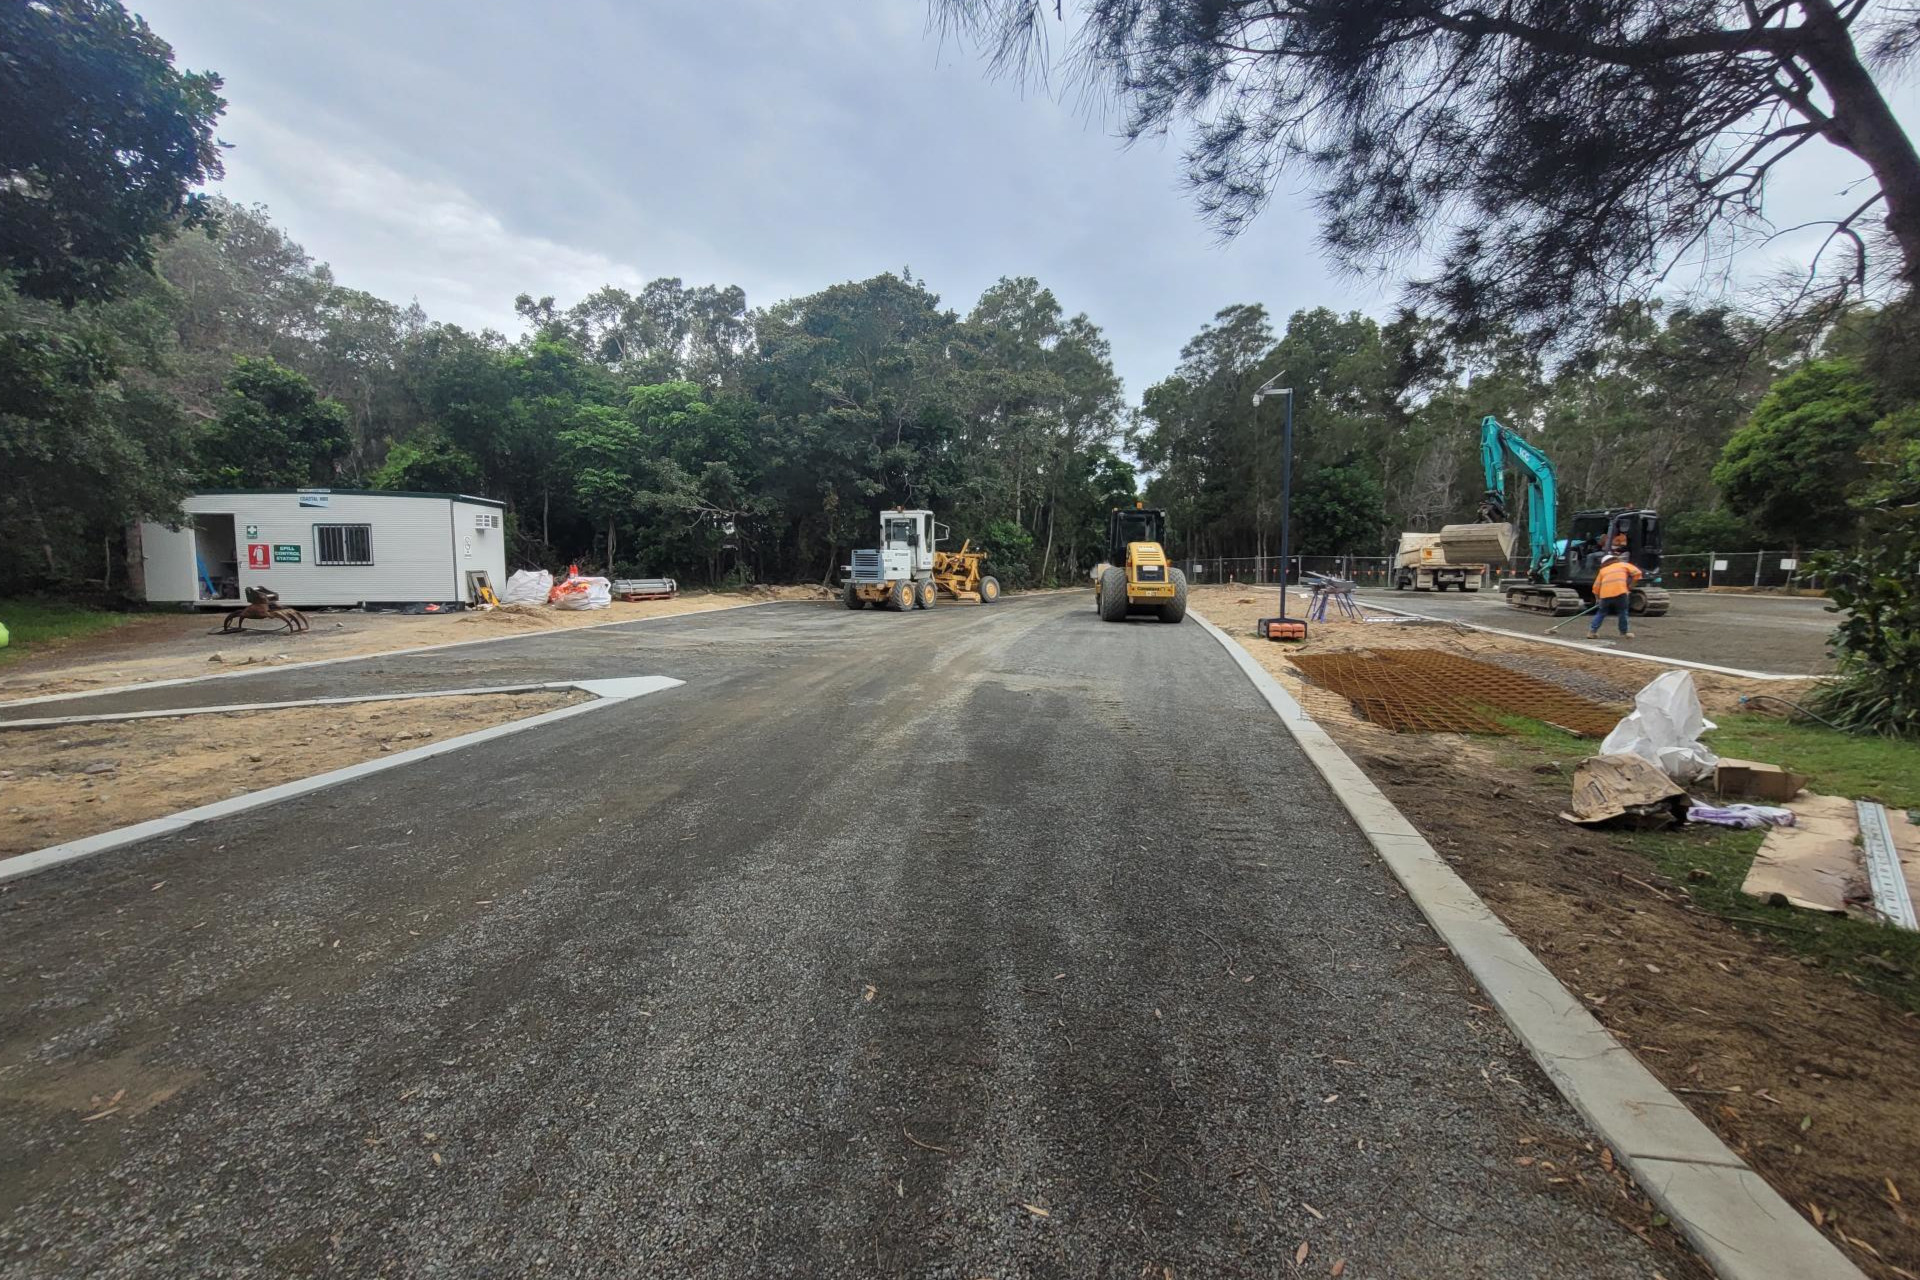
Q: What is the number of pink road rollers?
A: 0